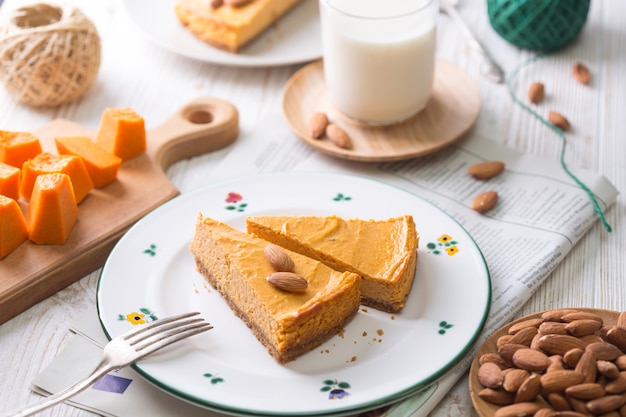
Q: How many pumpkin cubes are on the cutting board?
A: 7